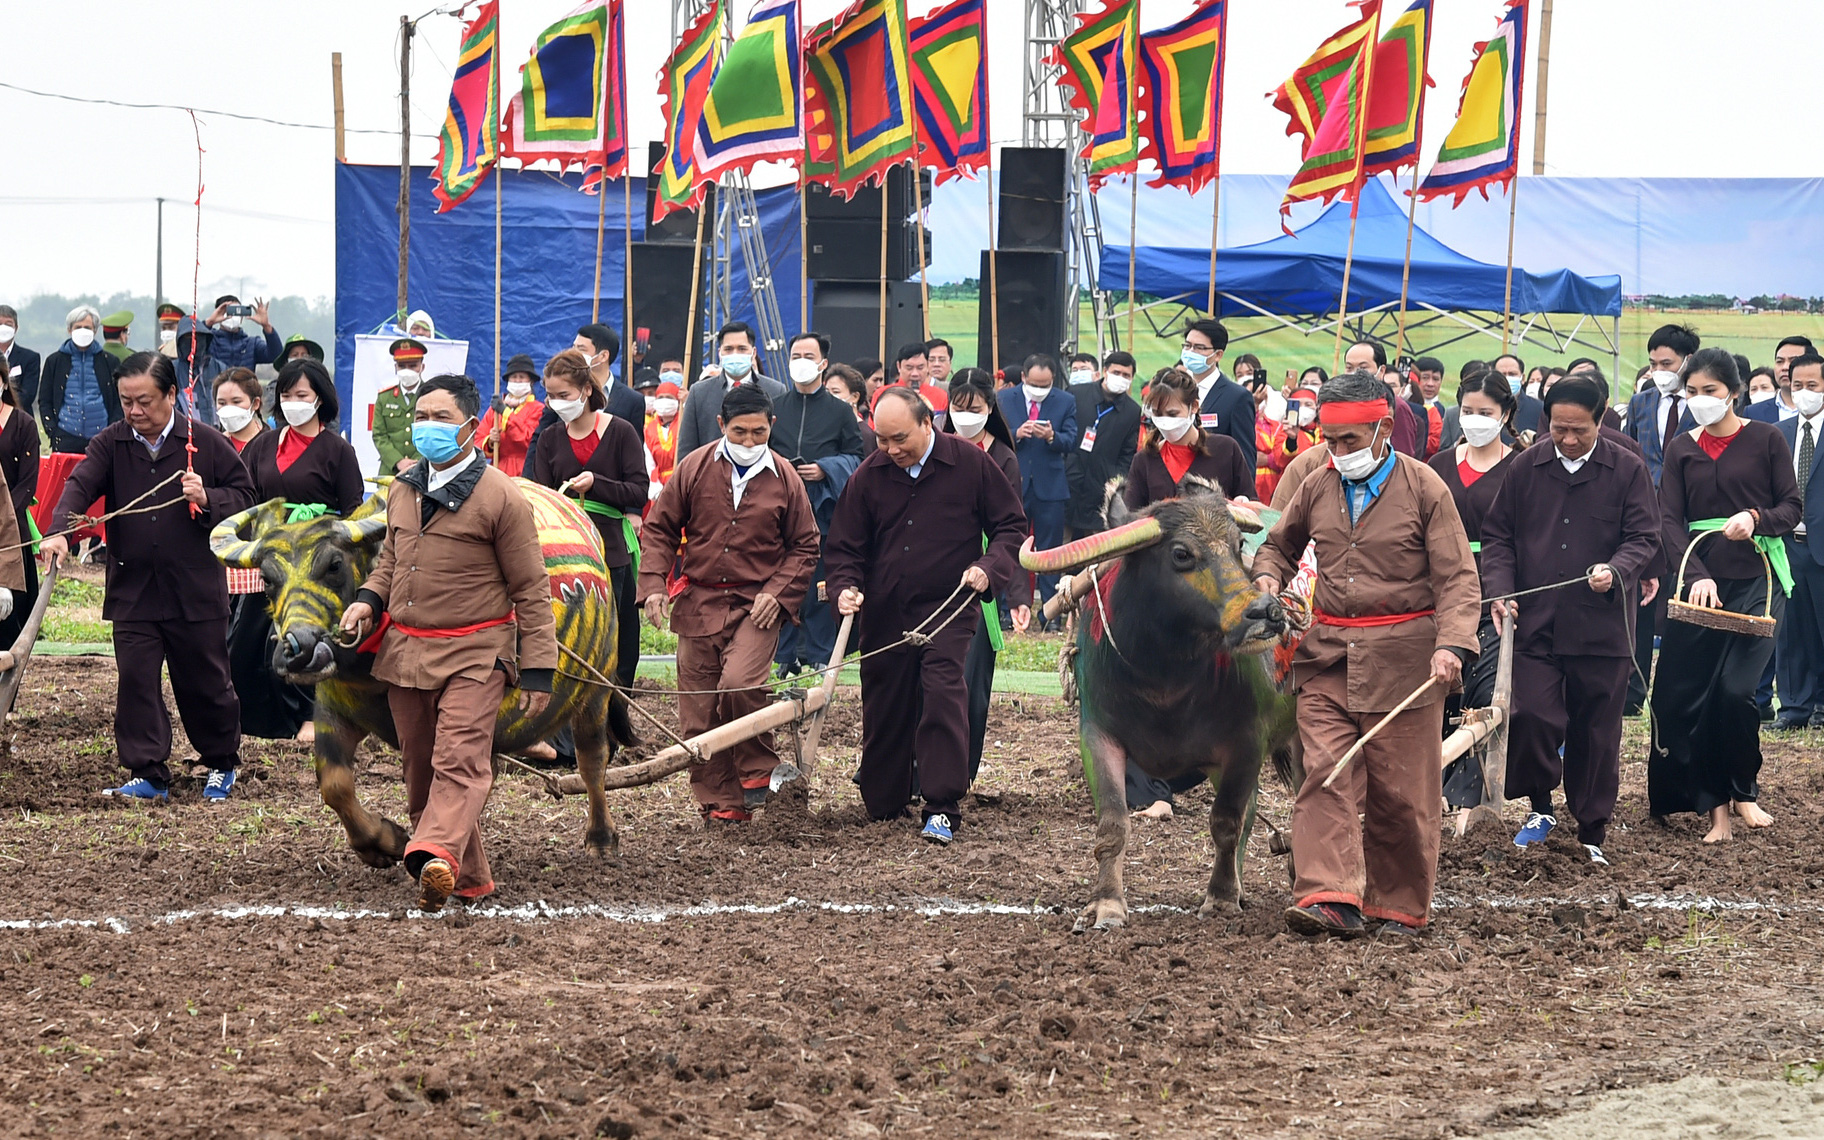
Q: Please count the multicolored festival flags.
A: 13